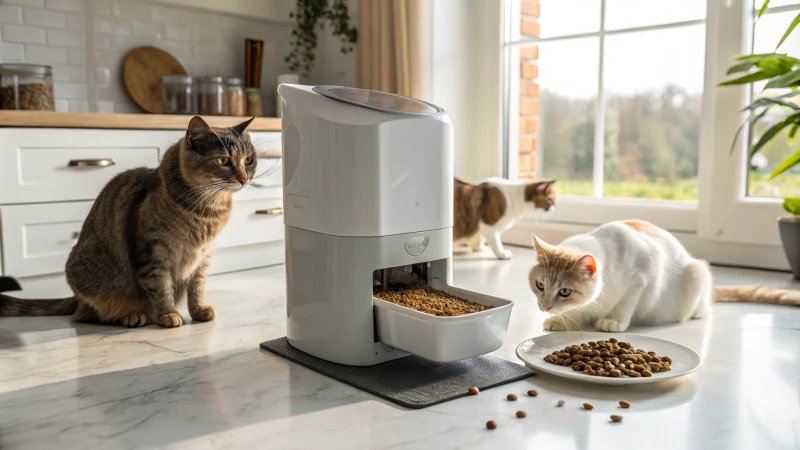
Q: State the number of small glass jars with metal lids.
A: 3